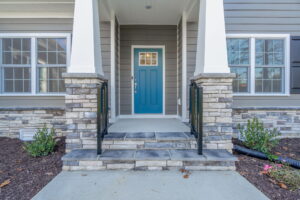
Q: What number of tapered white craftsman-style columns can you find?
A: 2